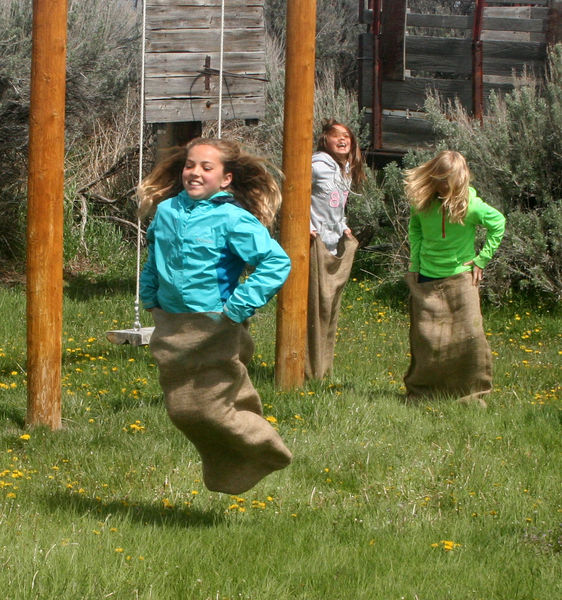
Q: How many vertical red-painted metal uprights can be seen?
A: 2